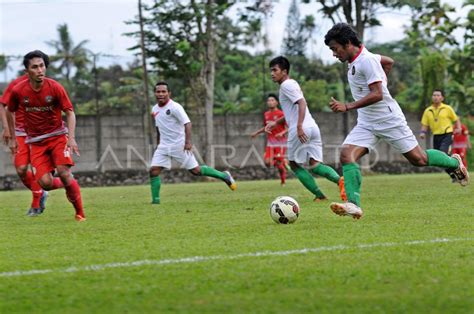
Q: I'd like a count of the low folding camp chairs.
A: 0